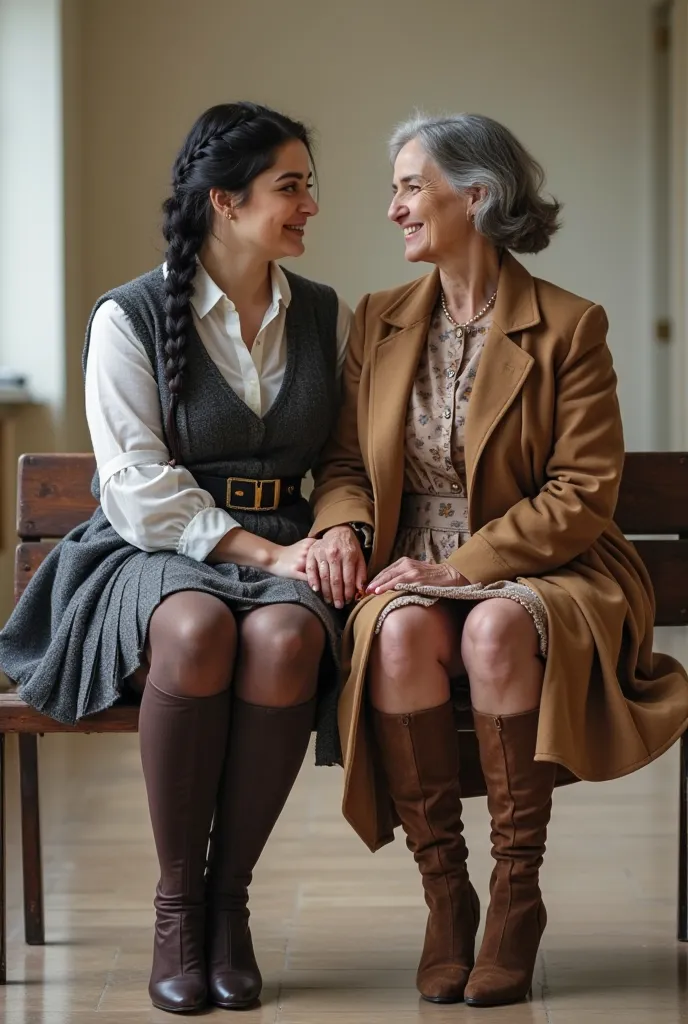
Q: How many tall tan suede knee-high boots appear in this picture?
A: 2